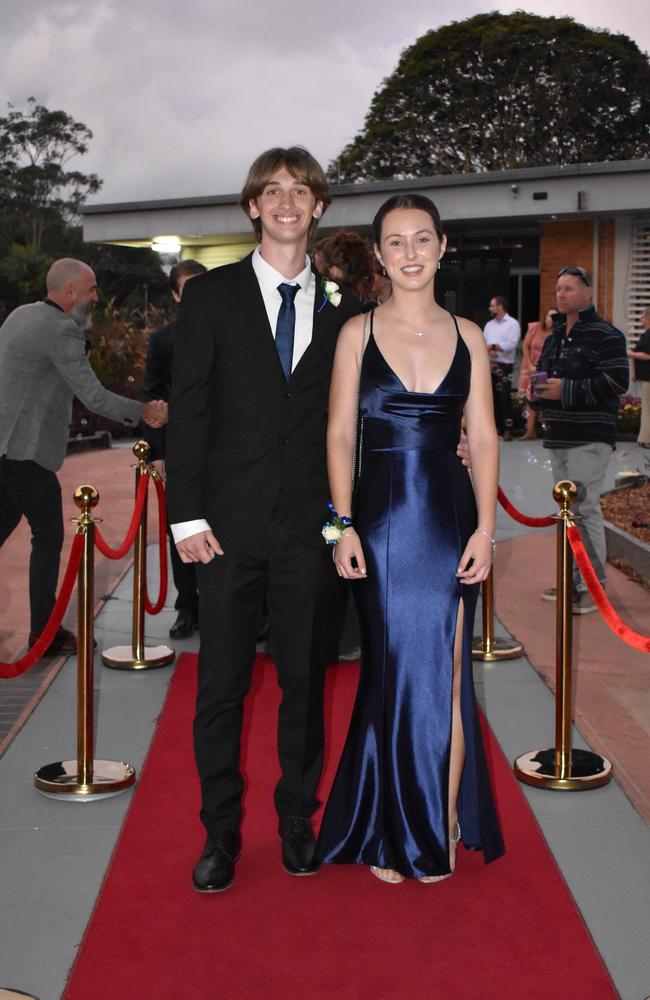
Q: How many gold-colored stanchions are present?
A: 4